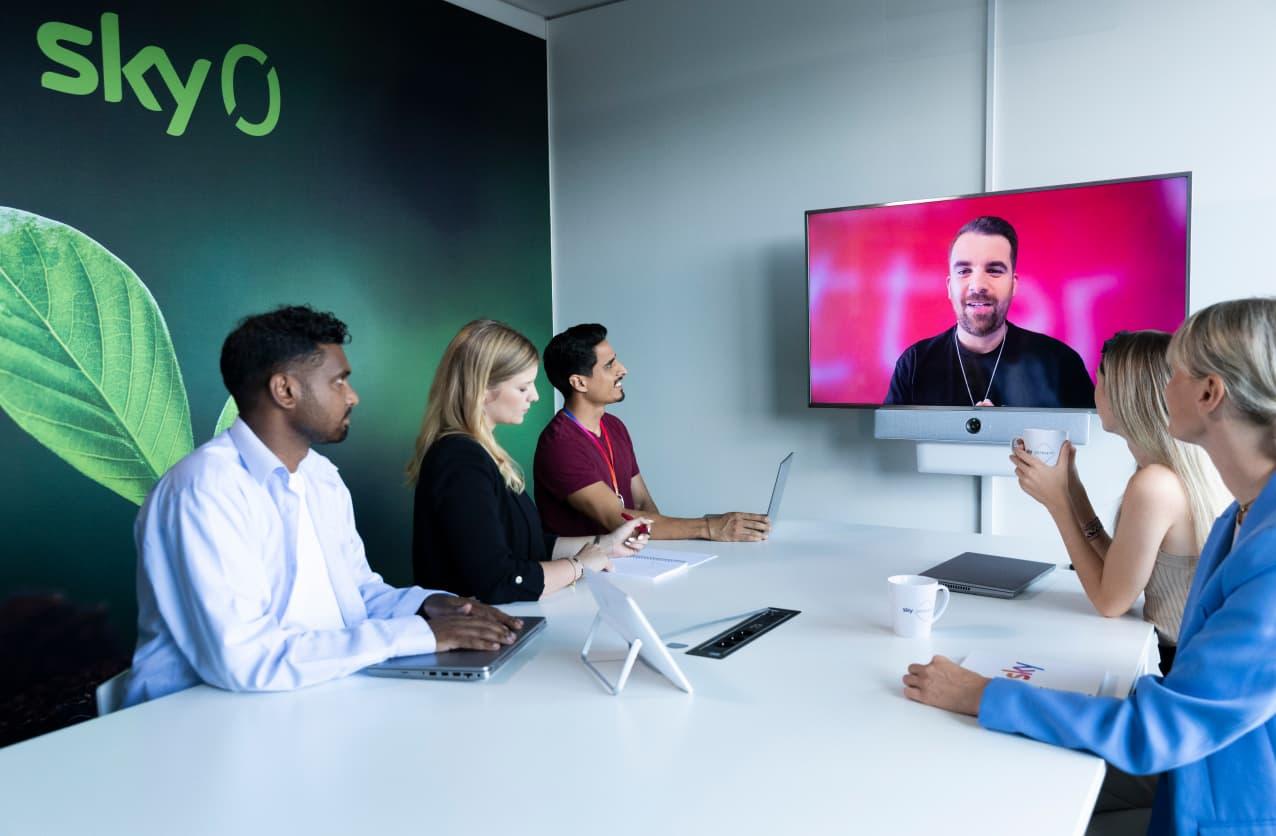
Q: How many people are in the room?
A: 5